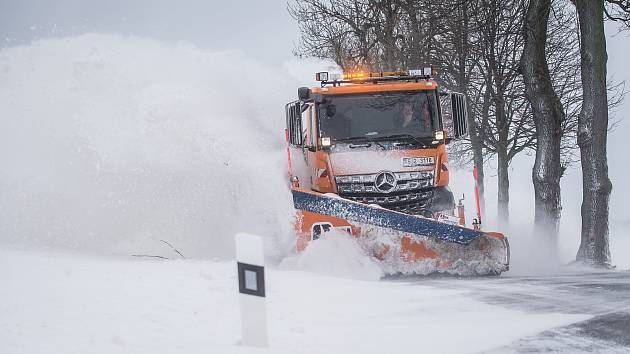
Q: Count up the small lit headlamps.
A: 2